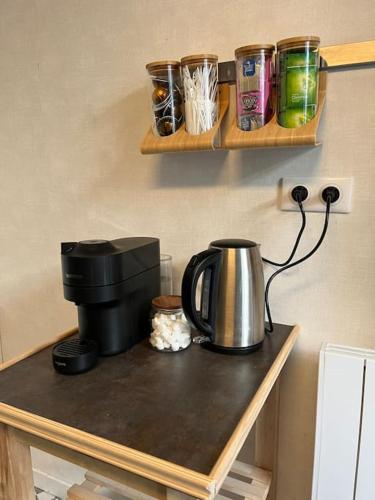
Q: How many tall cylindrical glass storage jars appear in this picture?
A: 4